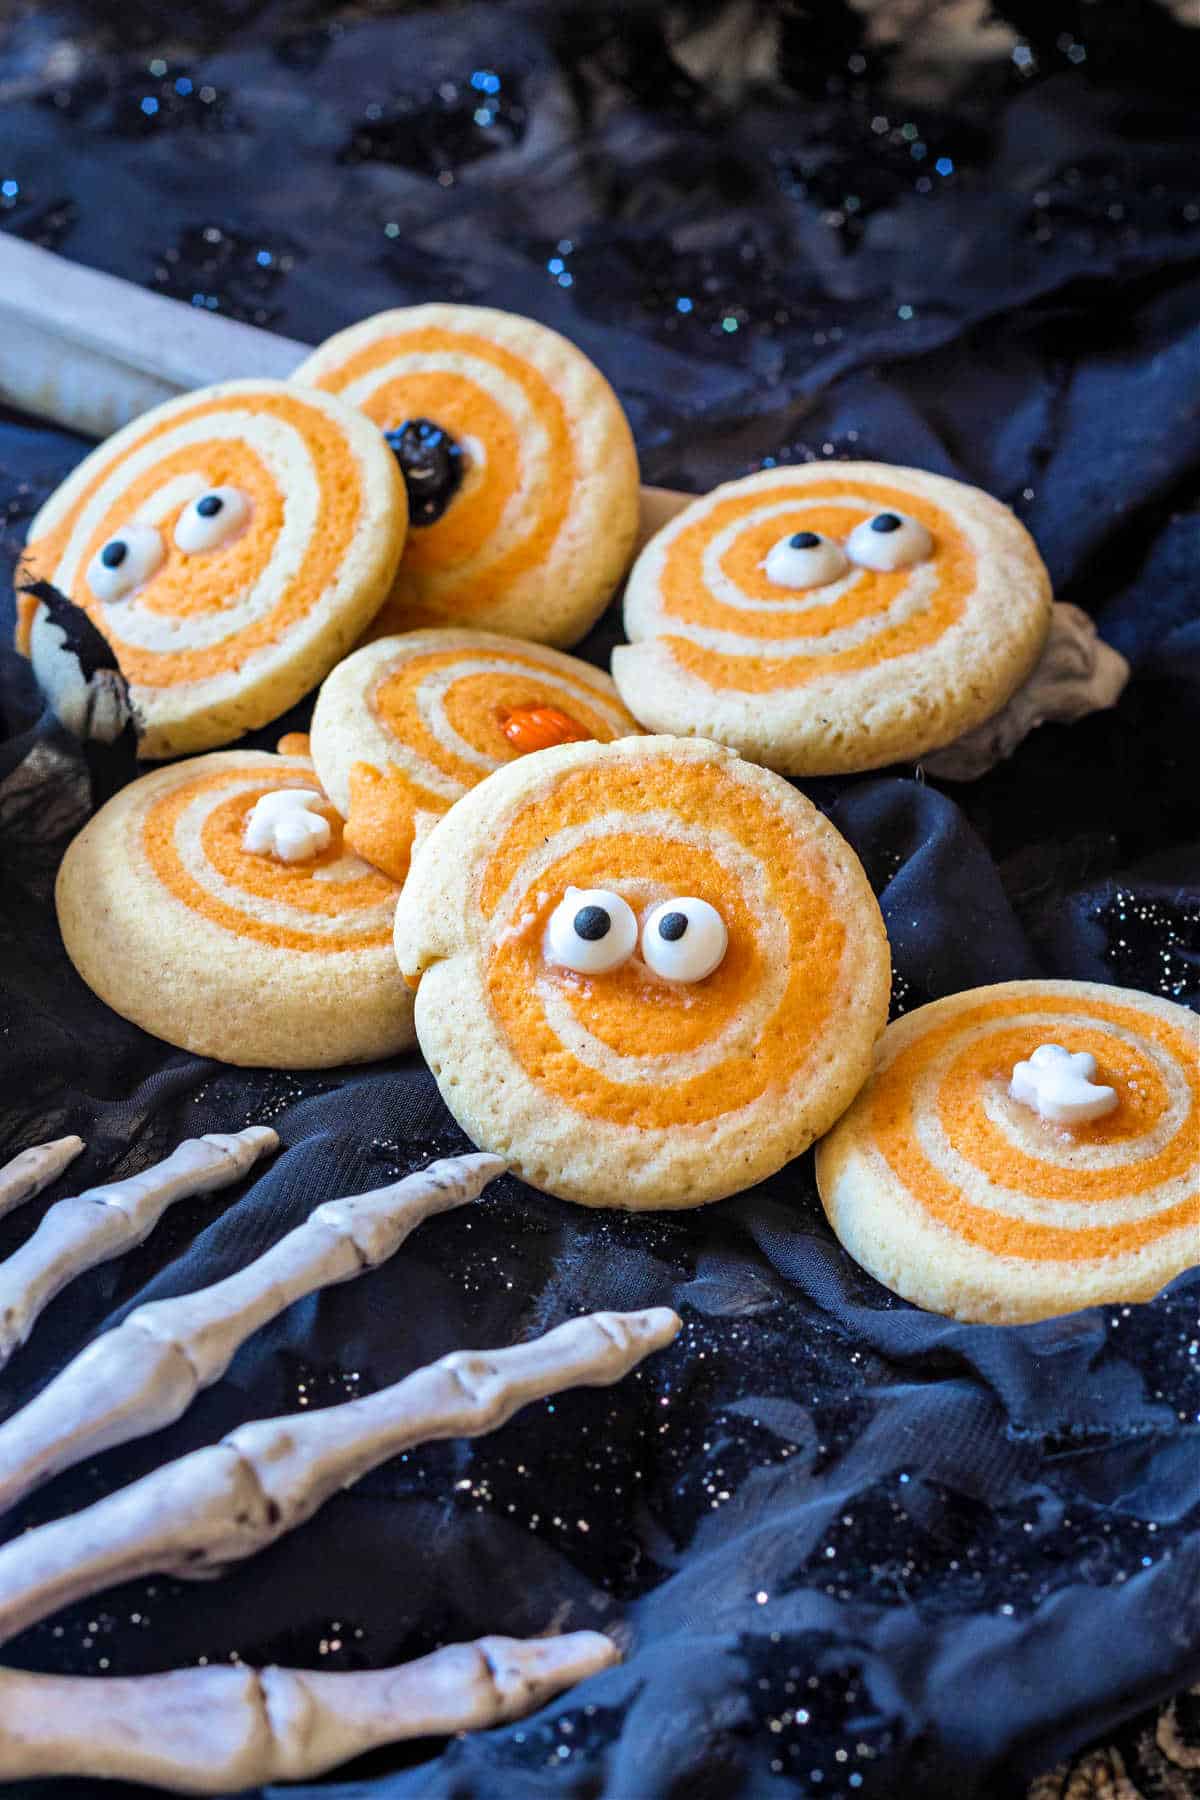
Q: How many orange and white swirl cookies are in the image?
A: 7